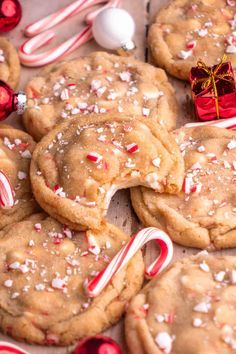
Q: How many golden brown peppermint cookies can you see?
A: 8